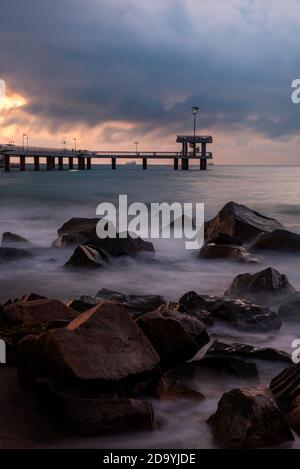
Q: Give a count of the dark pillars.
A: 13